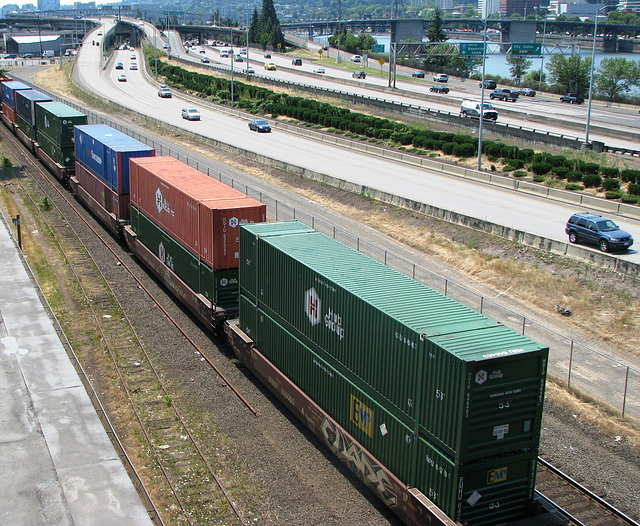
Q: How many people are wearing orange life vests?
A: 0